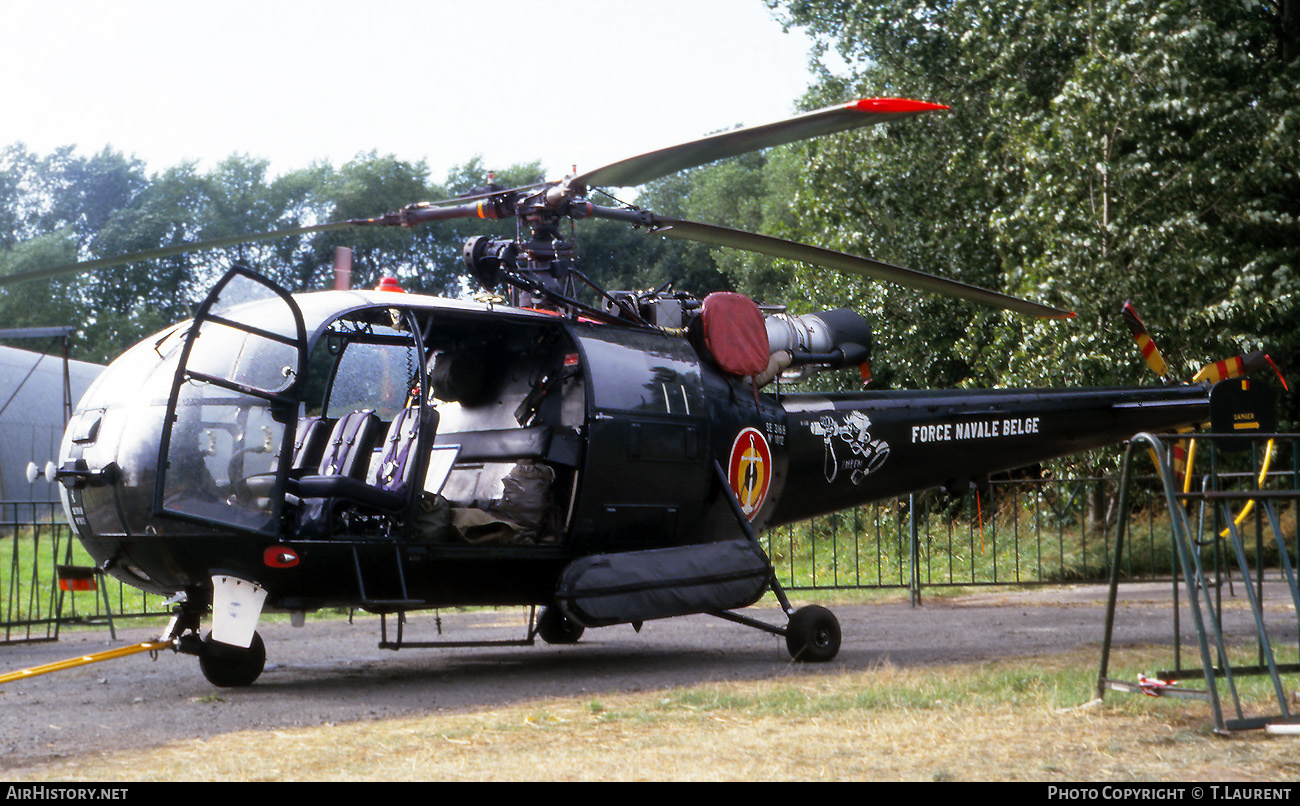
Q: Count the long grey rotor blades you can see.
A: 3